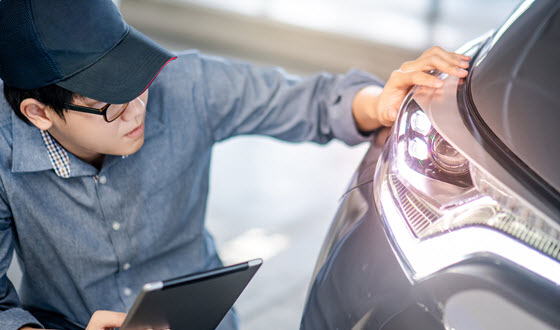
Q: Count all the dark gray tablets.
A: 1